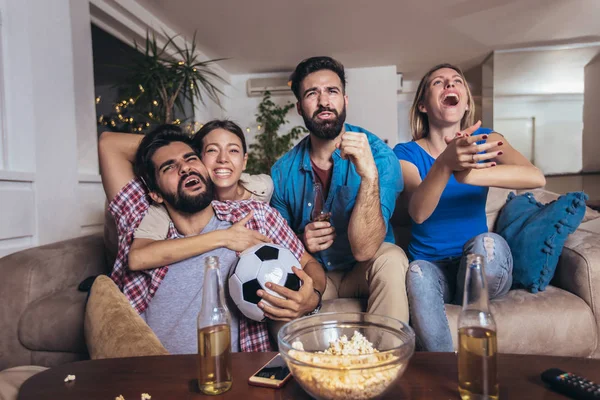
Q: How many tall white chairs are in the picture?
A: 0